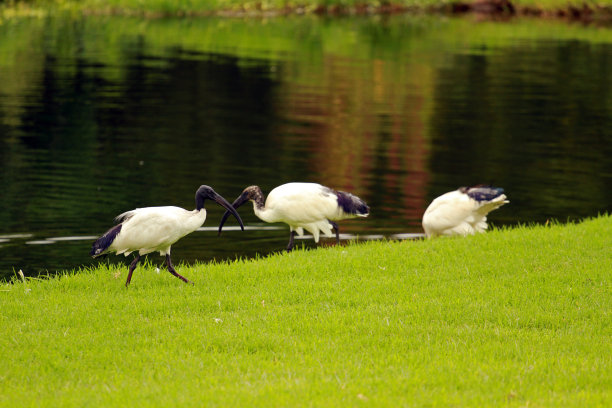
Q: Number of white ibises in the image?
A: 3